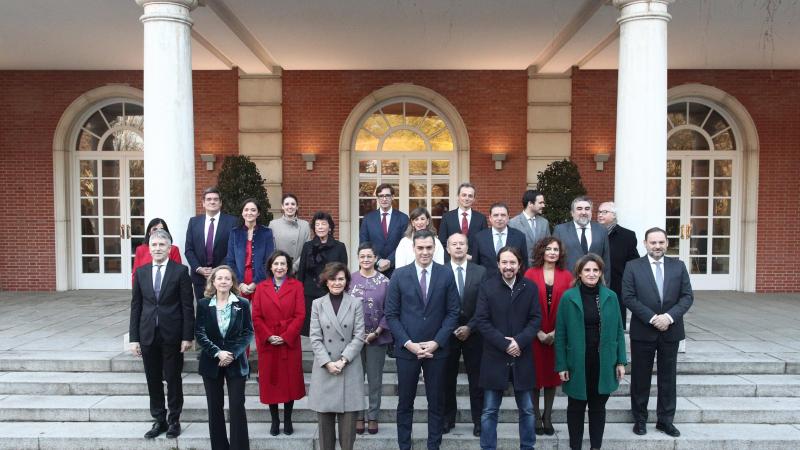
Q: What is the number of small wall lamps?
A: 4